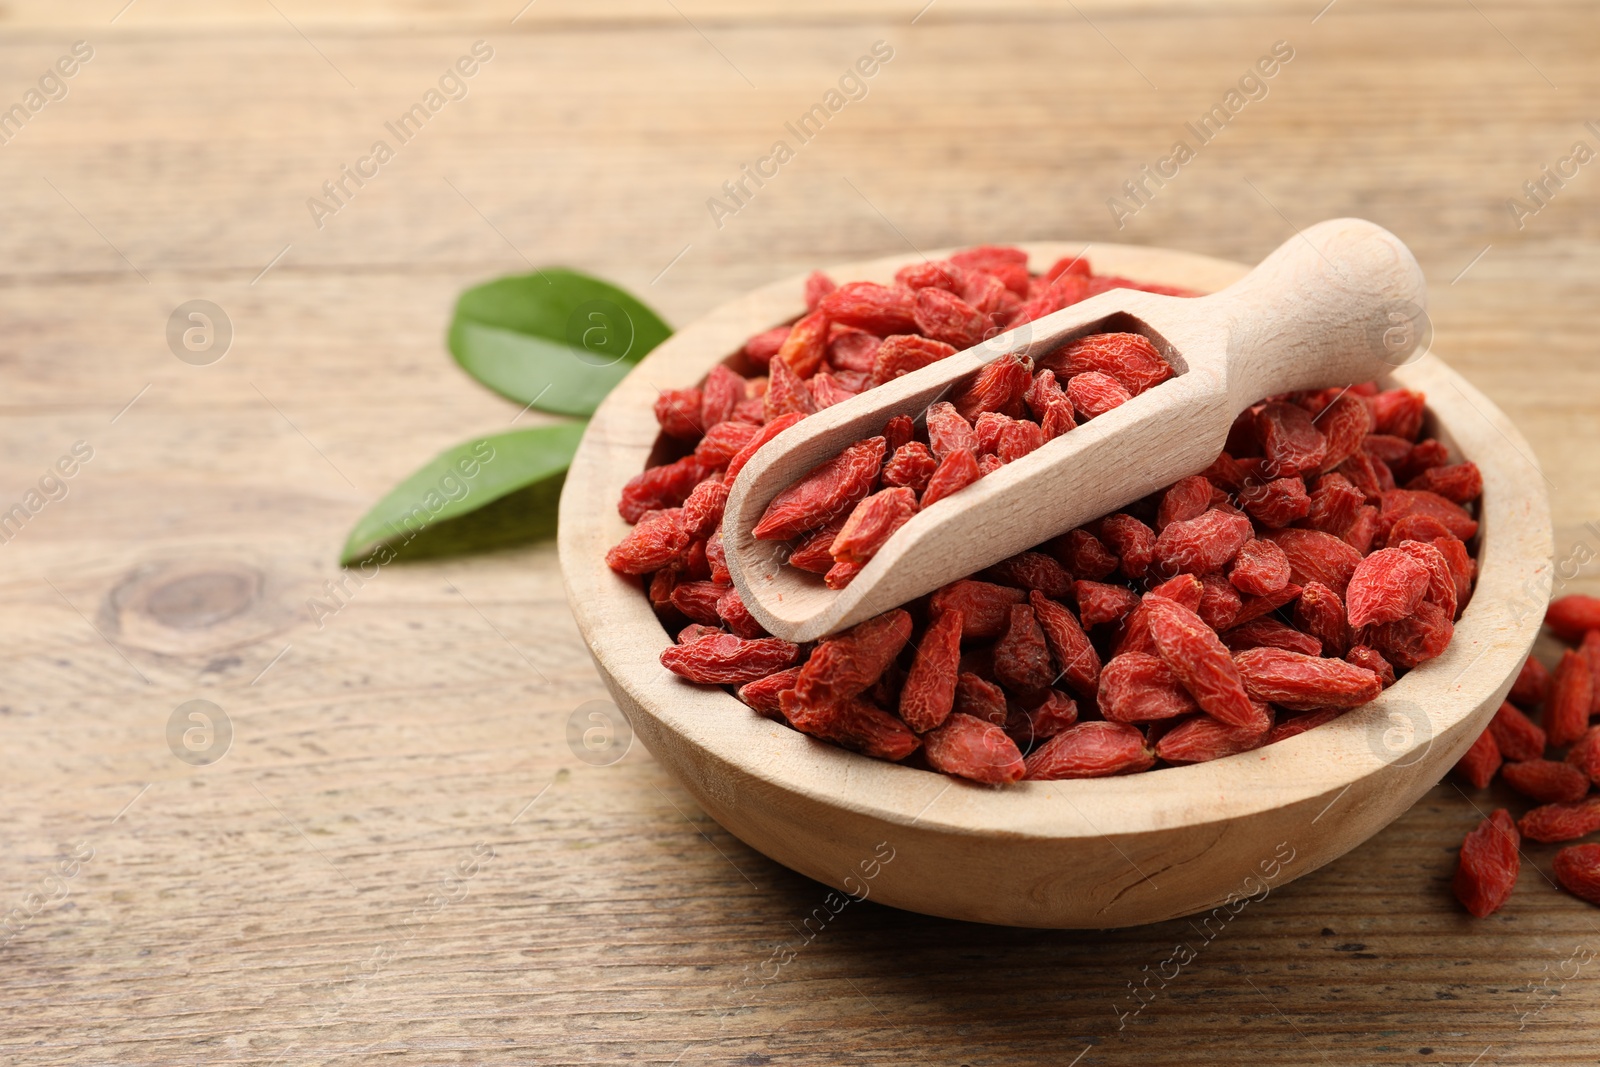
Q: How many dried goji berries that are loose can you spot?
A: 11